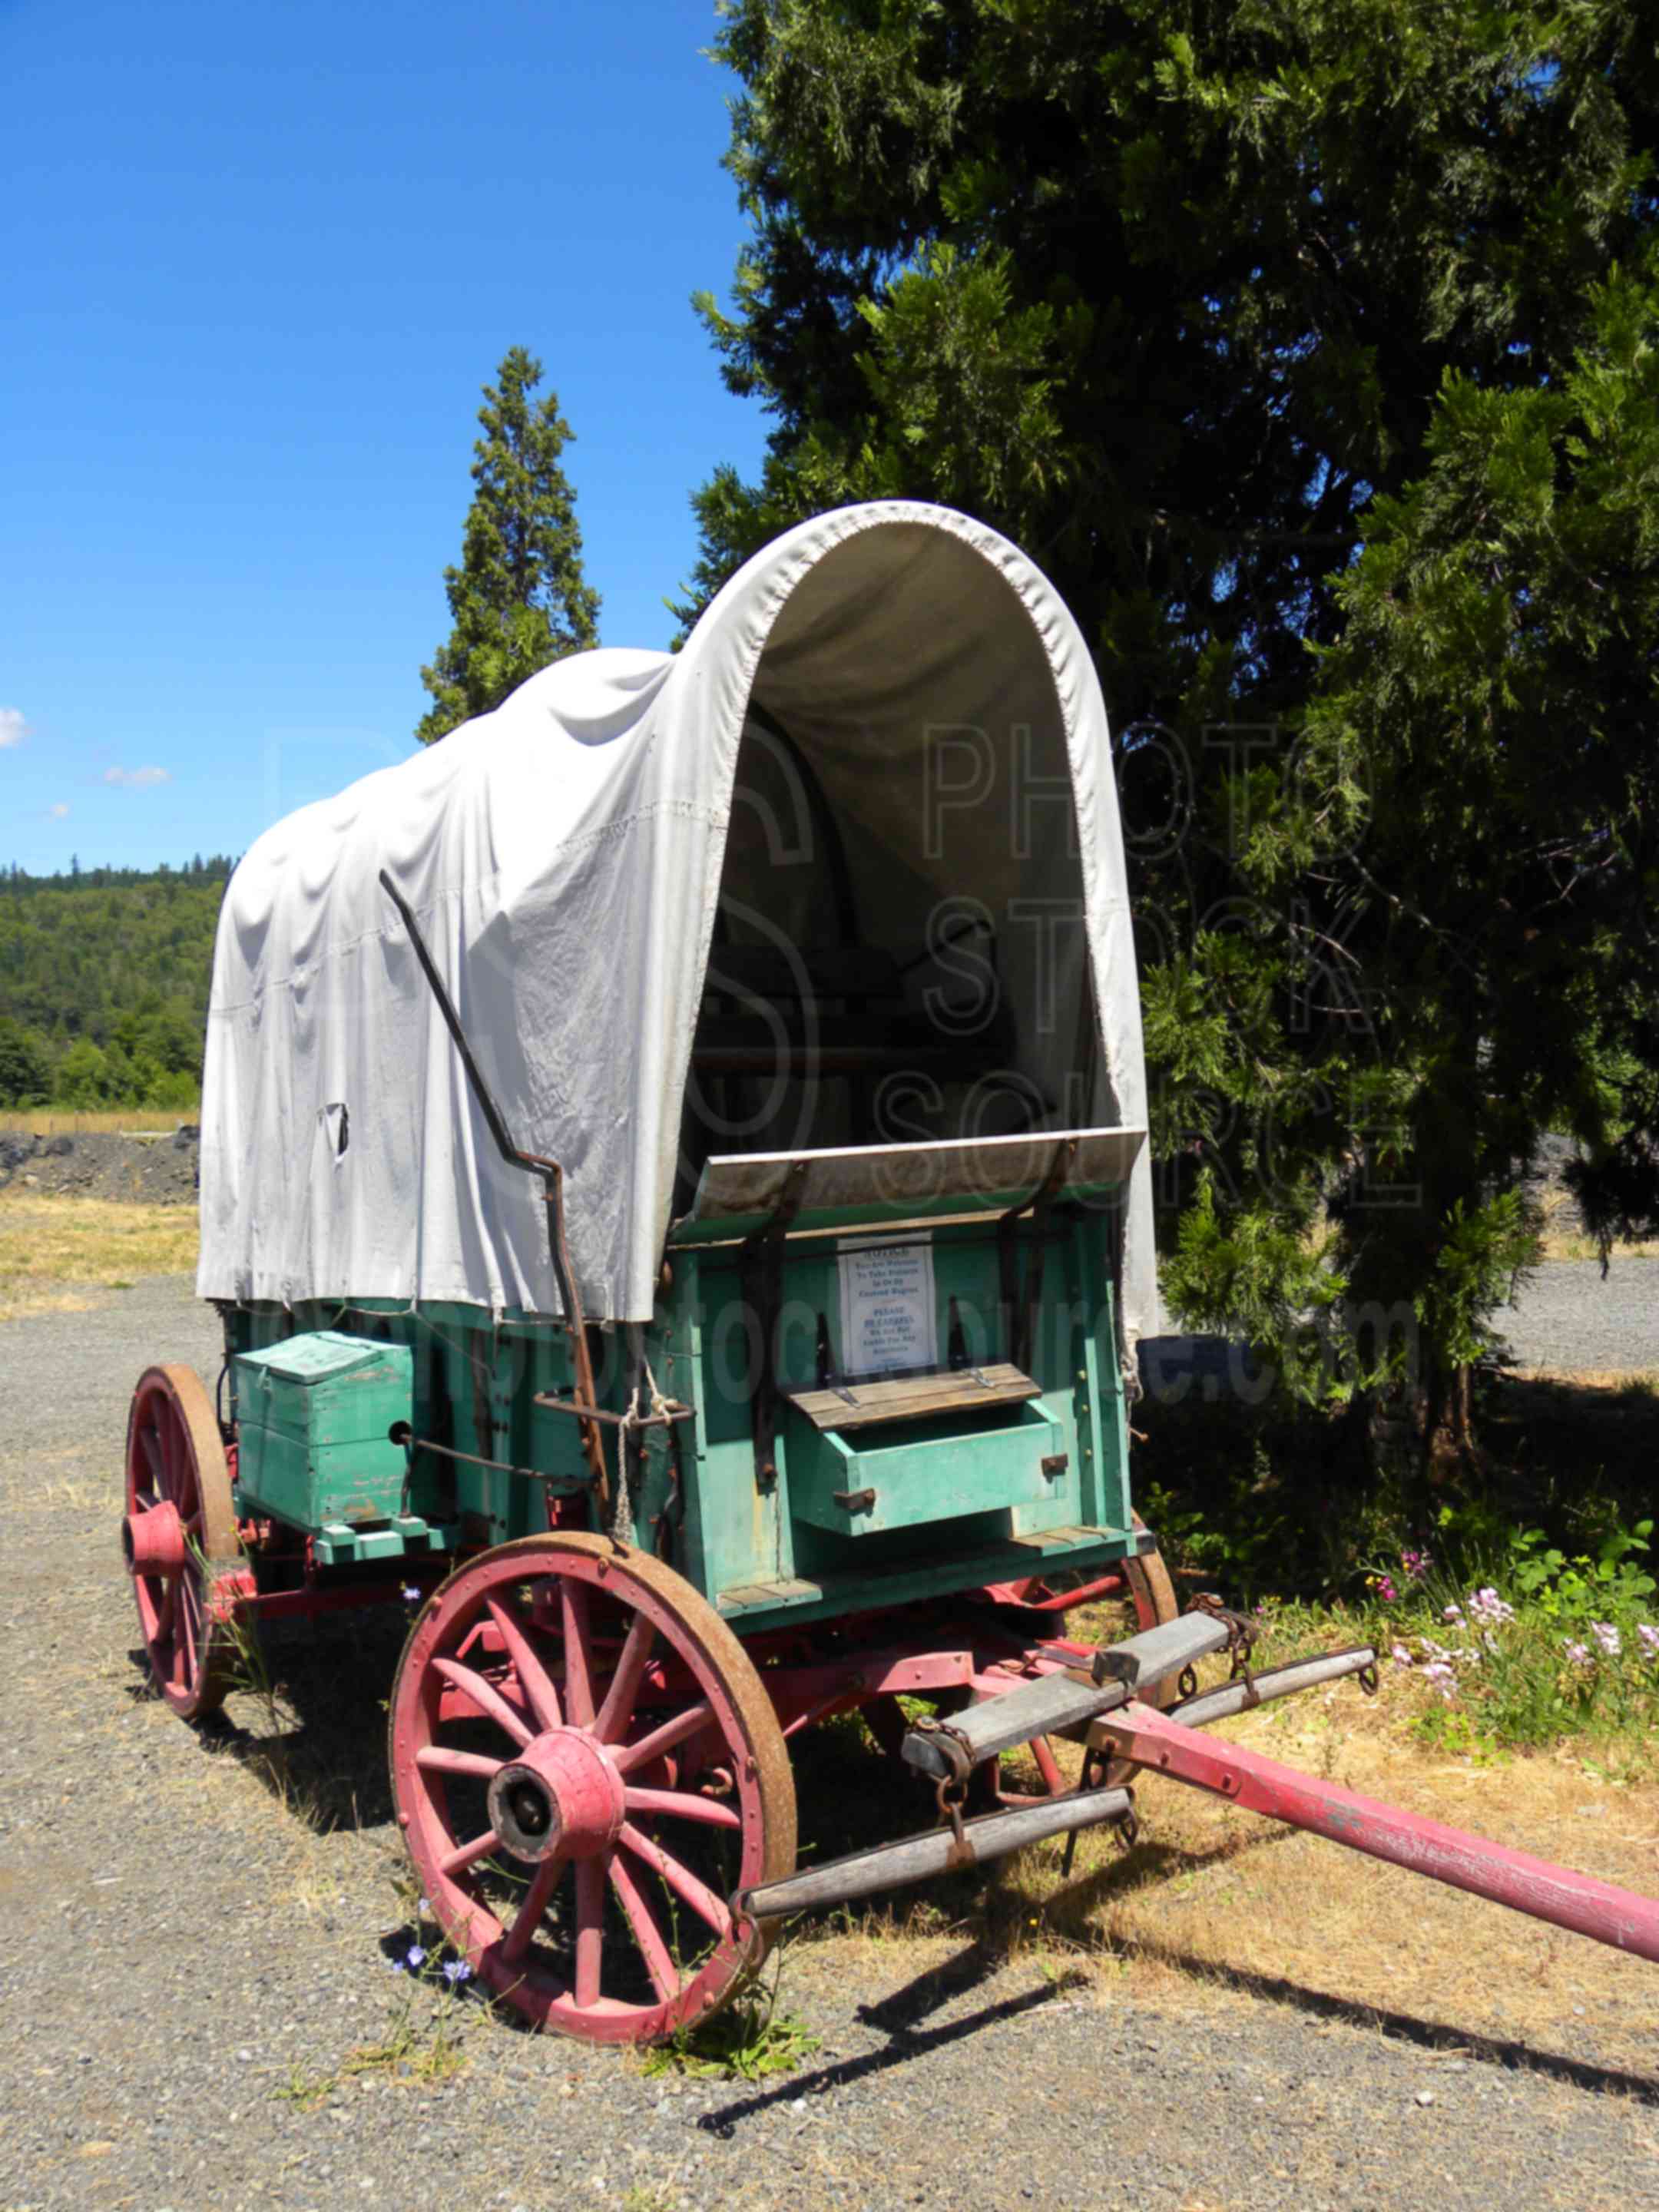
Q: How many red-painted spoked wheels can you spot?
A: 3